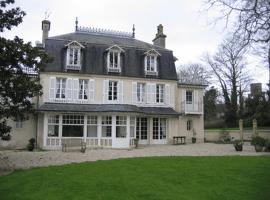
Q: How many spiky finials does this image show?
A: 2